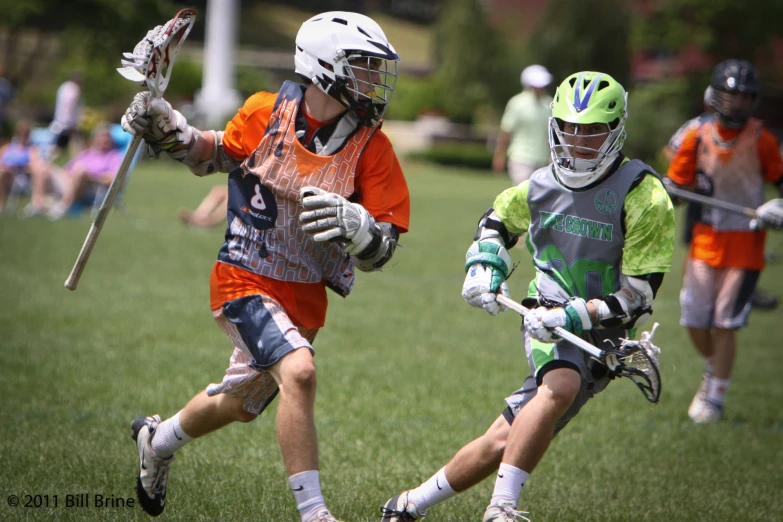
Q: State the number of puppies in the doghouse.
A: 0